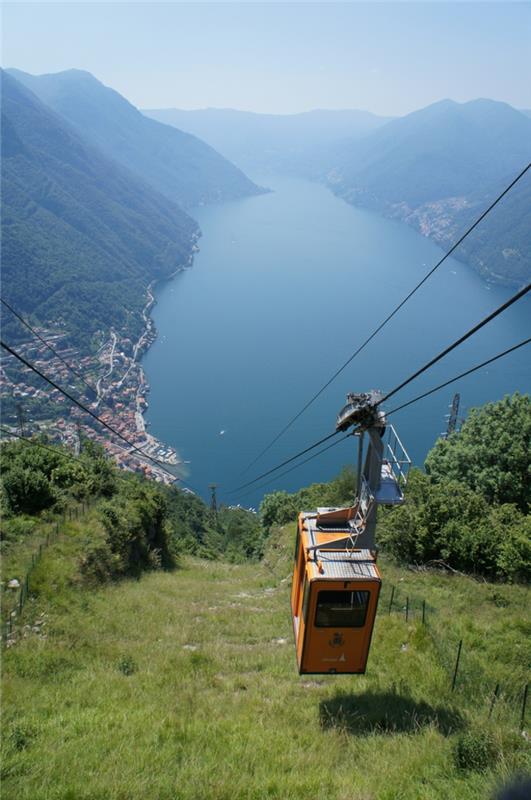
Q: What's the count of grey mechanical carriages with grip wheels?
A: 1